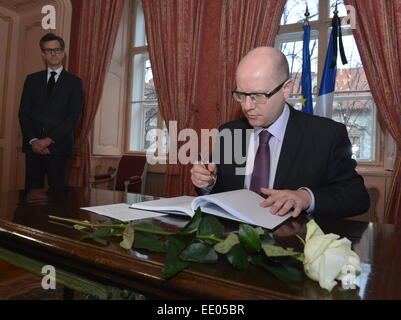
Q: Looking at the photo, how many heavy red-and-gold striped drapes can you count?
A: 4